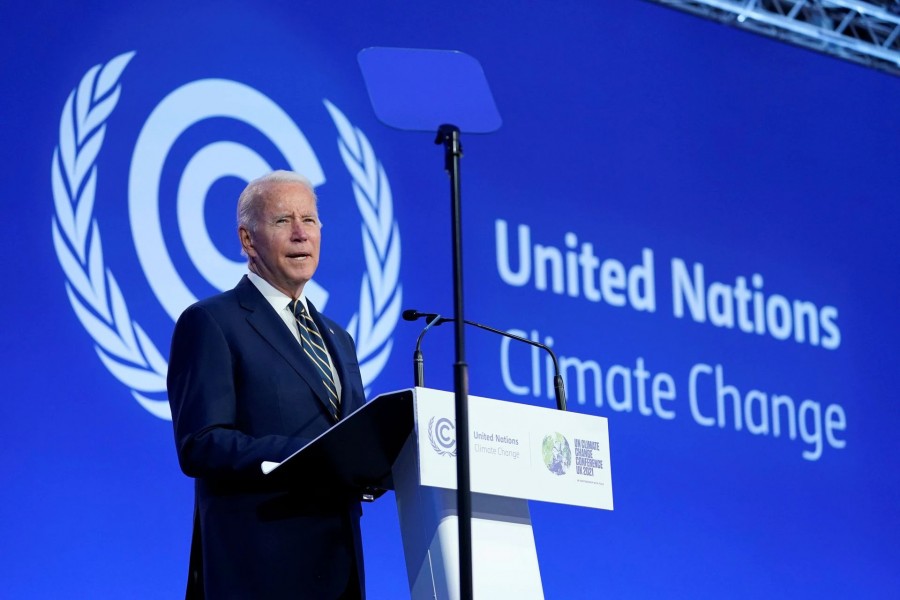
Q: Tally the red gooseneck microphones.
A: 0